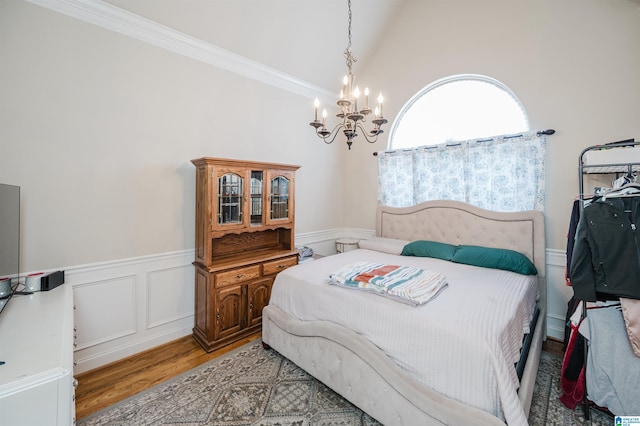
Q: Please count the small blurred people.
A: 0